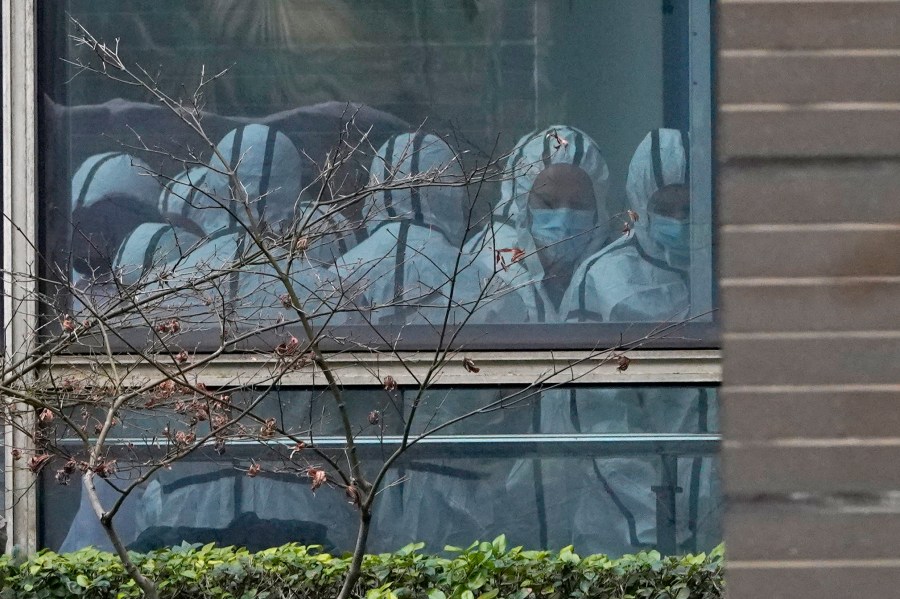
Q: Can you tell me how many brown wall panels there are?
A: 11